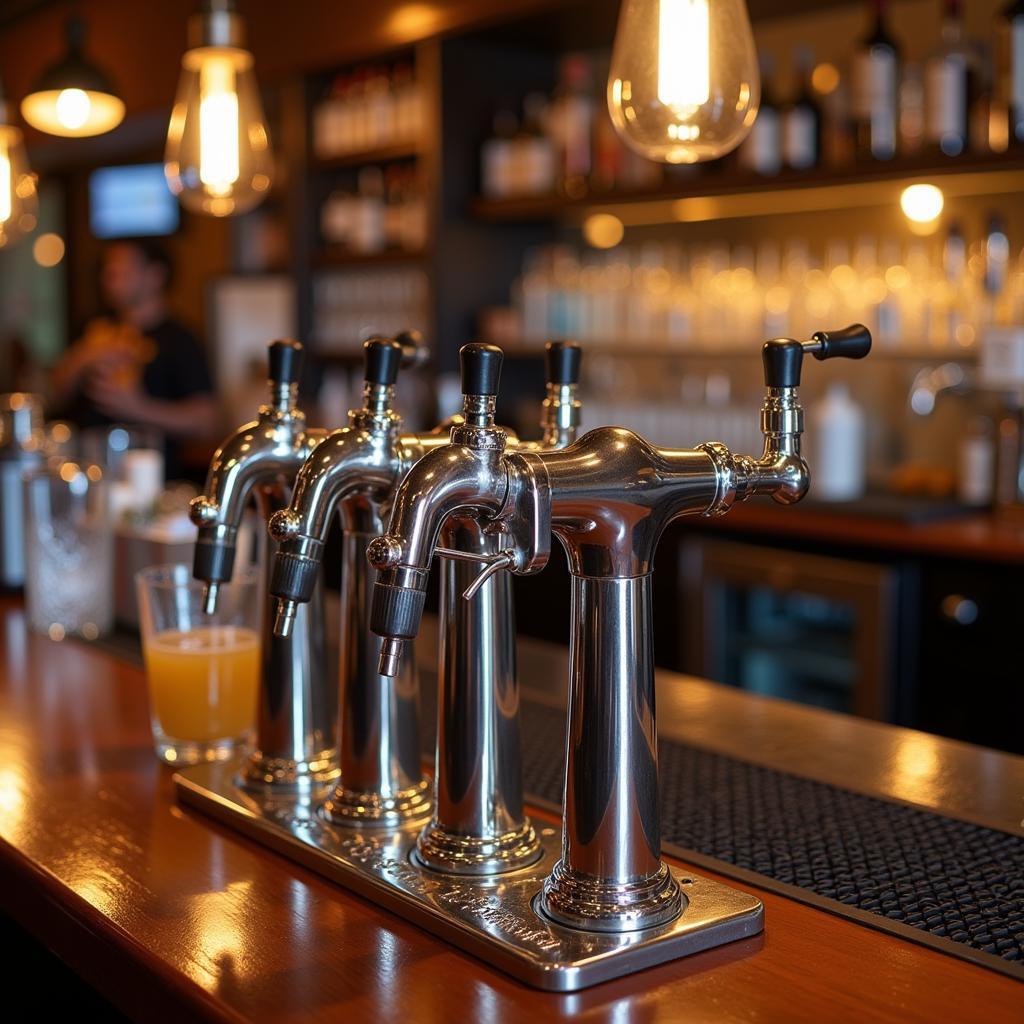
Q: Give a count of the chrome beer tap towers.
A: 4